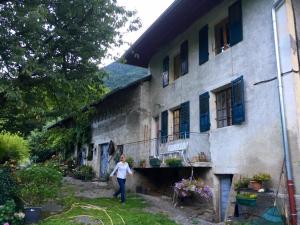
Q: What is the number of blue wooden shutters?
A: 8